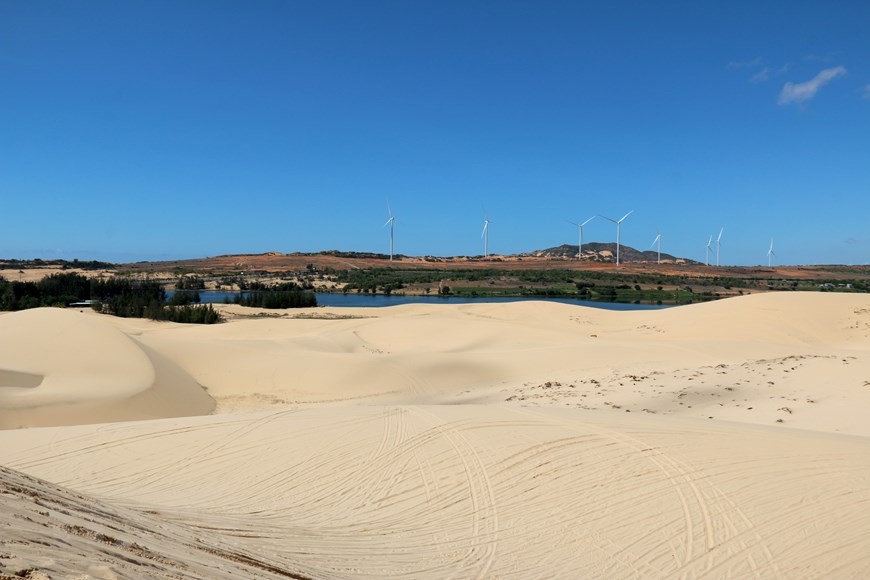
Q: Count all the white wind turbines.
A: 8